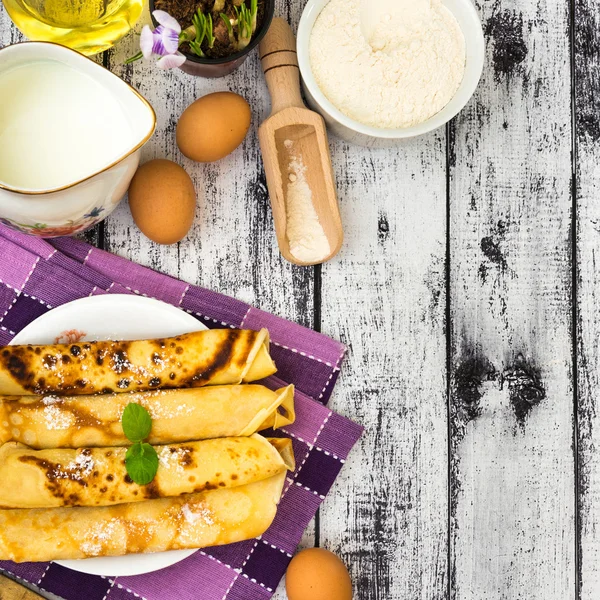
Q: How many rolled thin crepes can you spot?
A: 4